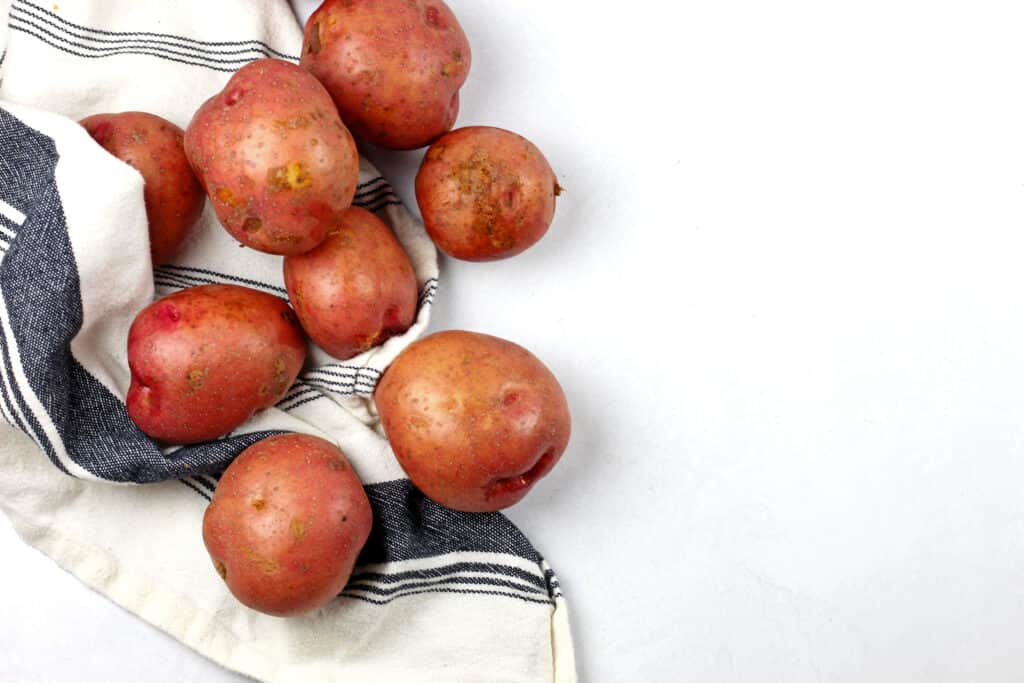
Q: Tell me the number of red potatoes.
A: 8